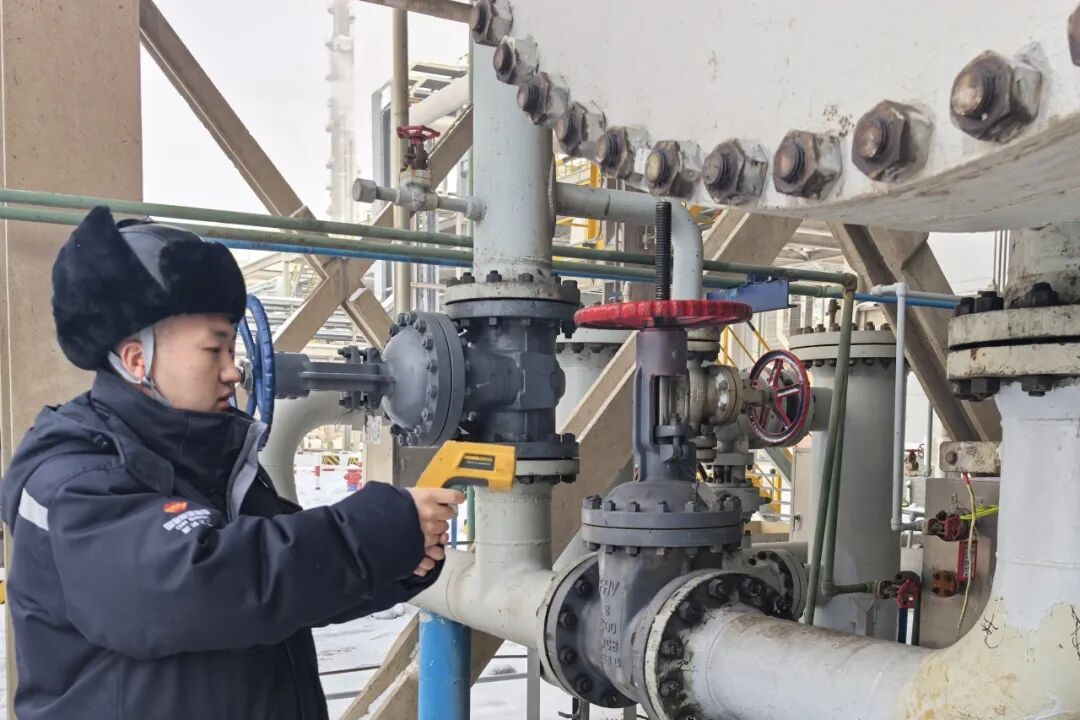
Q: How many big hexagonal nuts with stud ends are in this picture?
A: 11